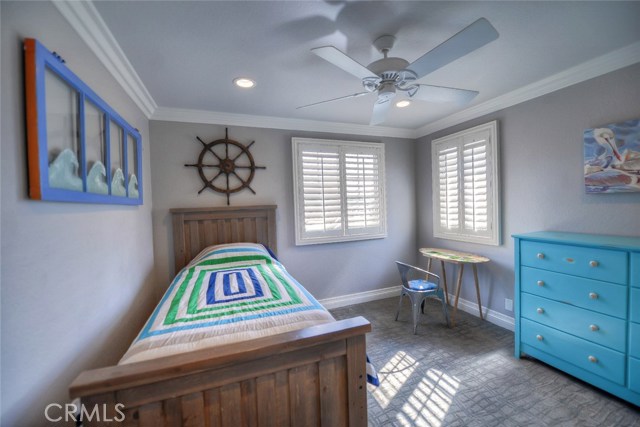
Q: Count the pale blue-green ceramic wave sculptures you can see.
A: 4